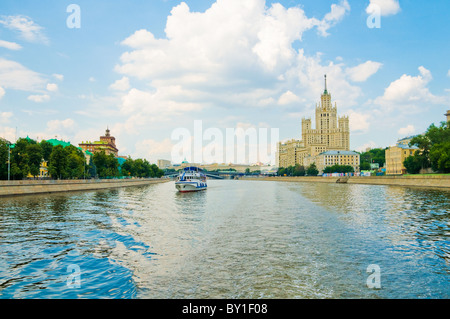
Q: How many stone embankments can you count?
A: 2